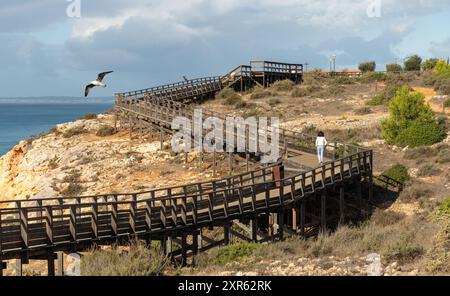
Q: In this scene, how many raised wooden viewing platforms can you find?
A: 1